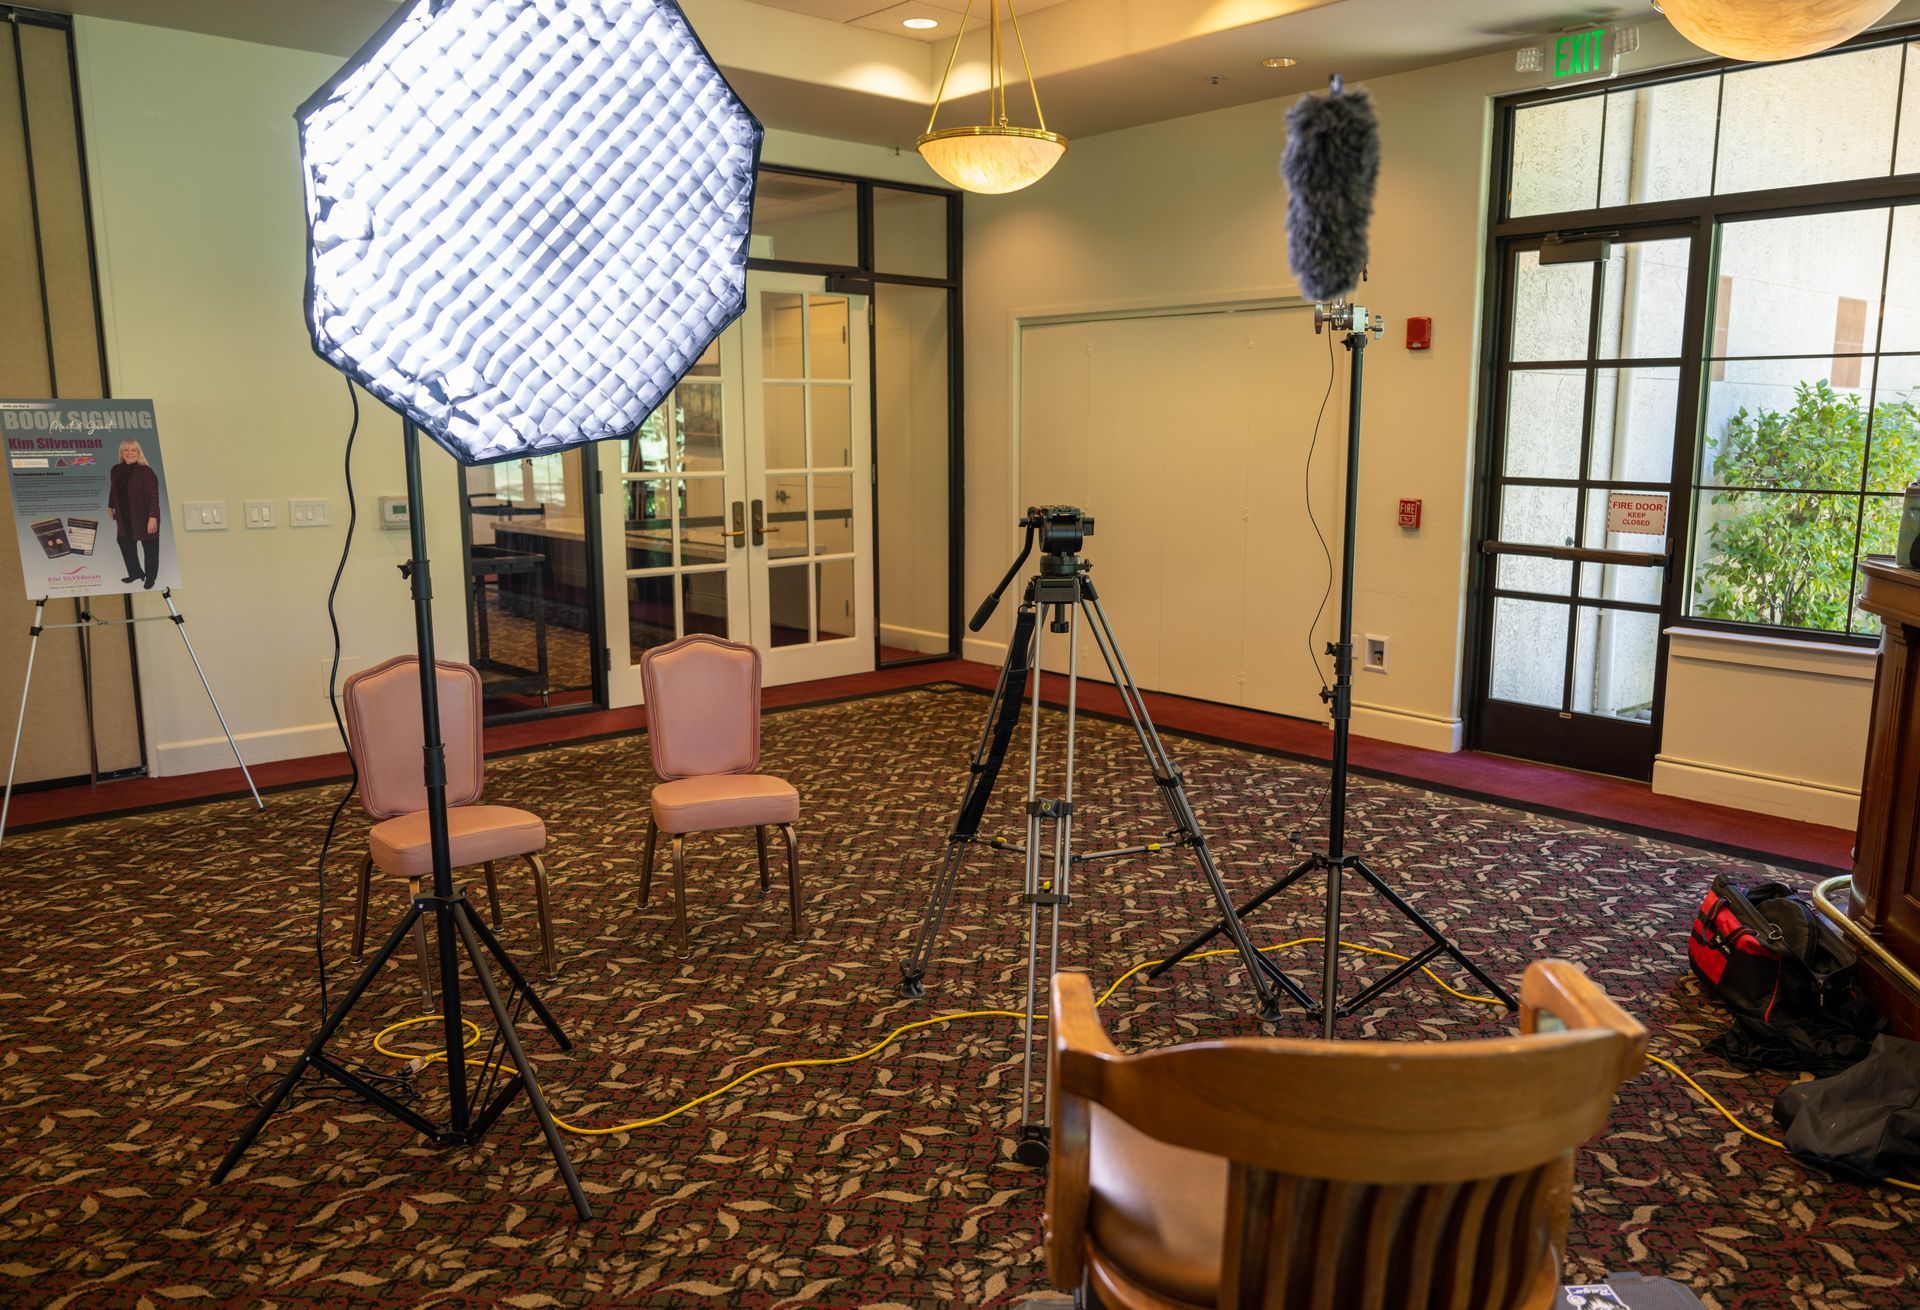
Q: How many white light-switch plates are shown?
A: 3